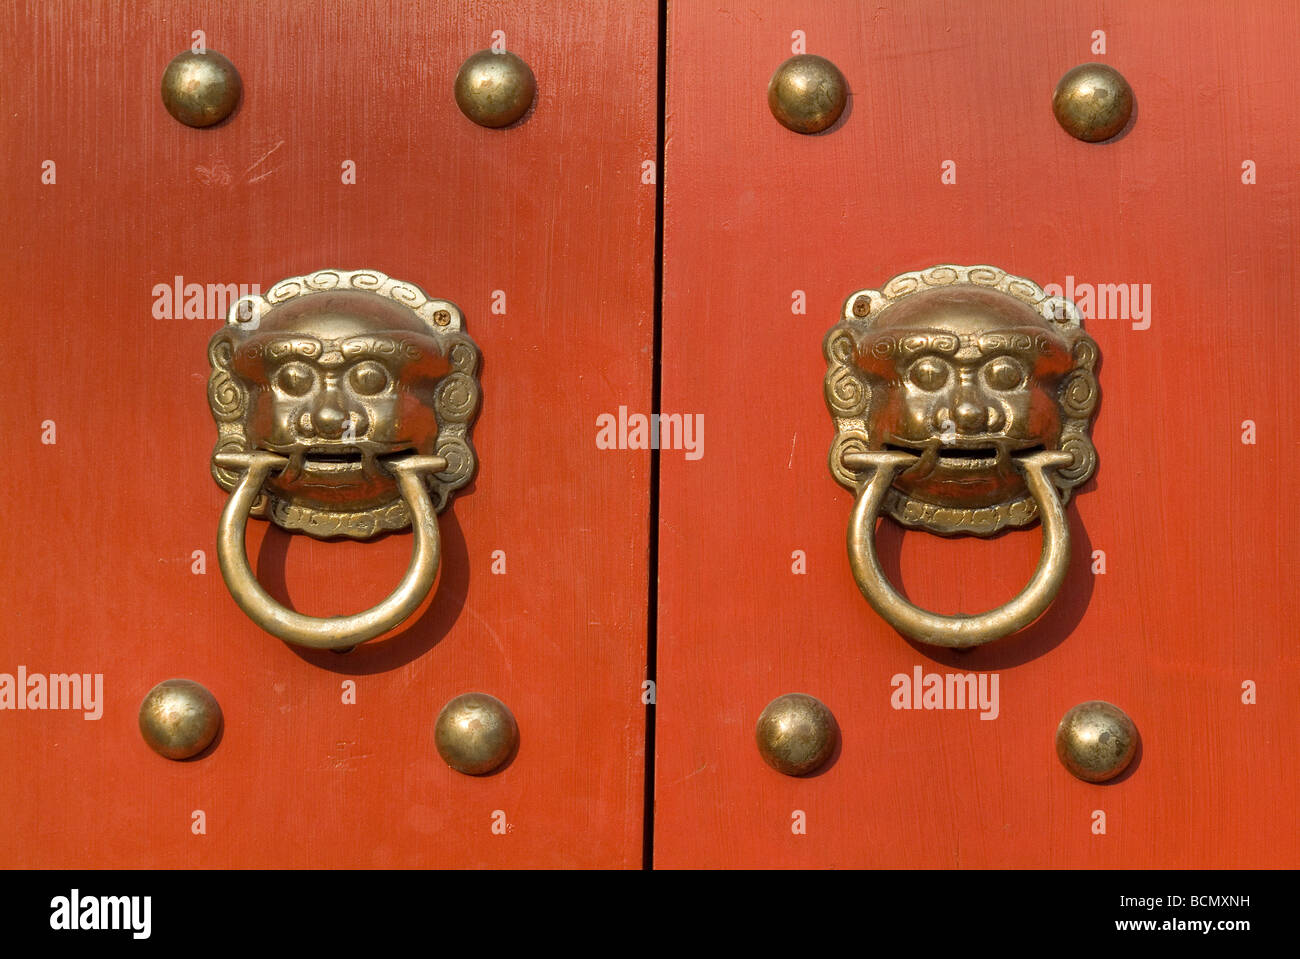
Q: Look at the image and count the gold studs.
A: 8